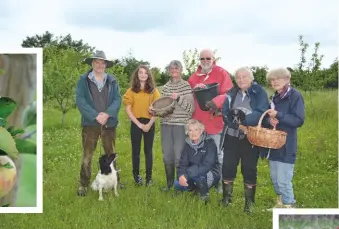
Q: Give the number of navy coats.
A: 3